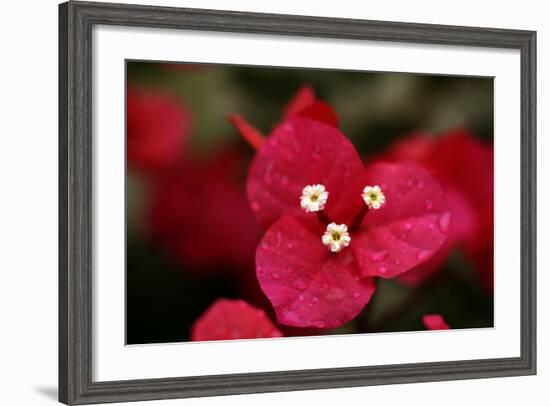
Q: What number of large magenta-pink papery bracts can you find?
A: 3